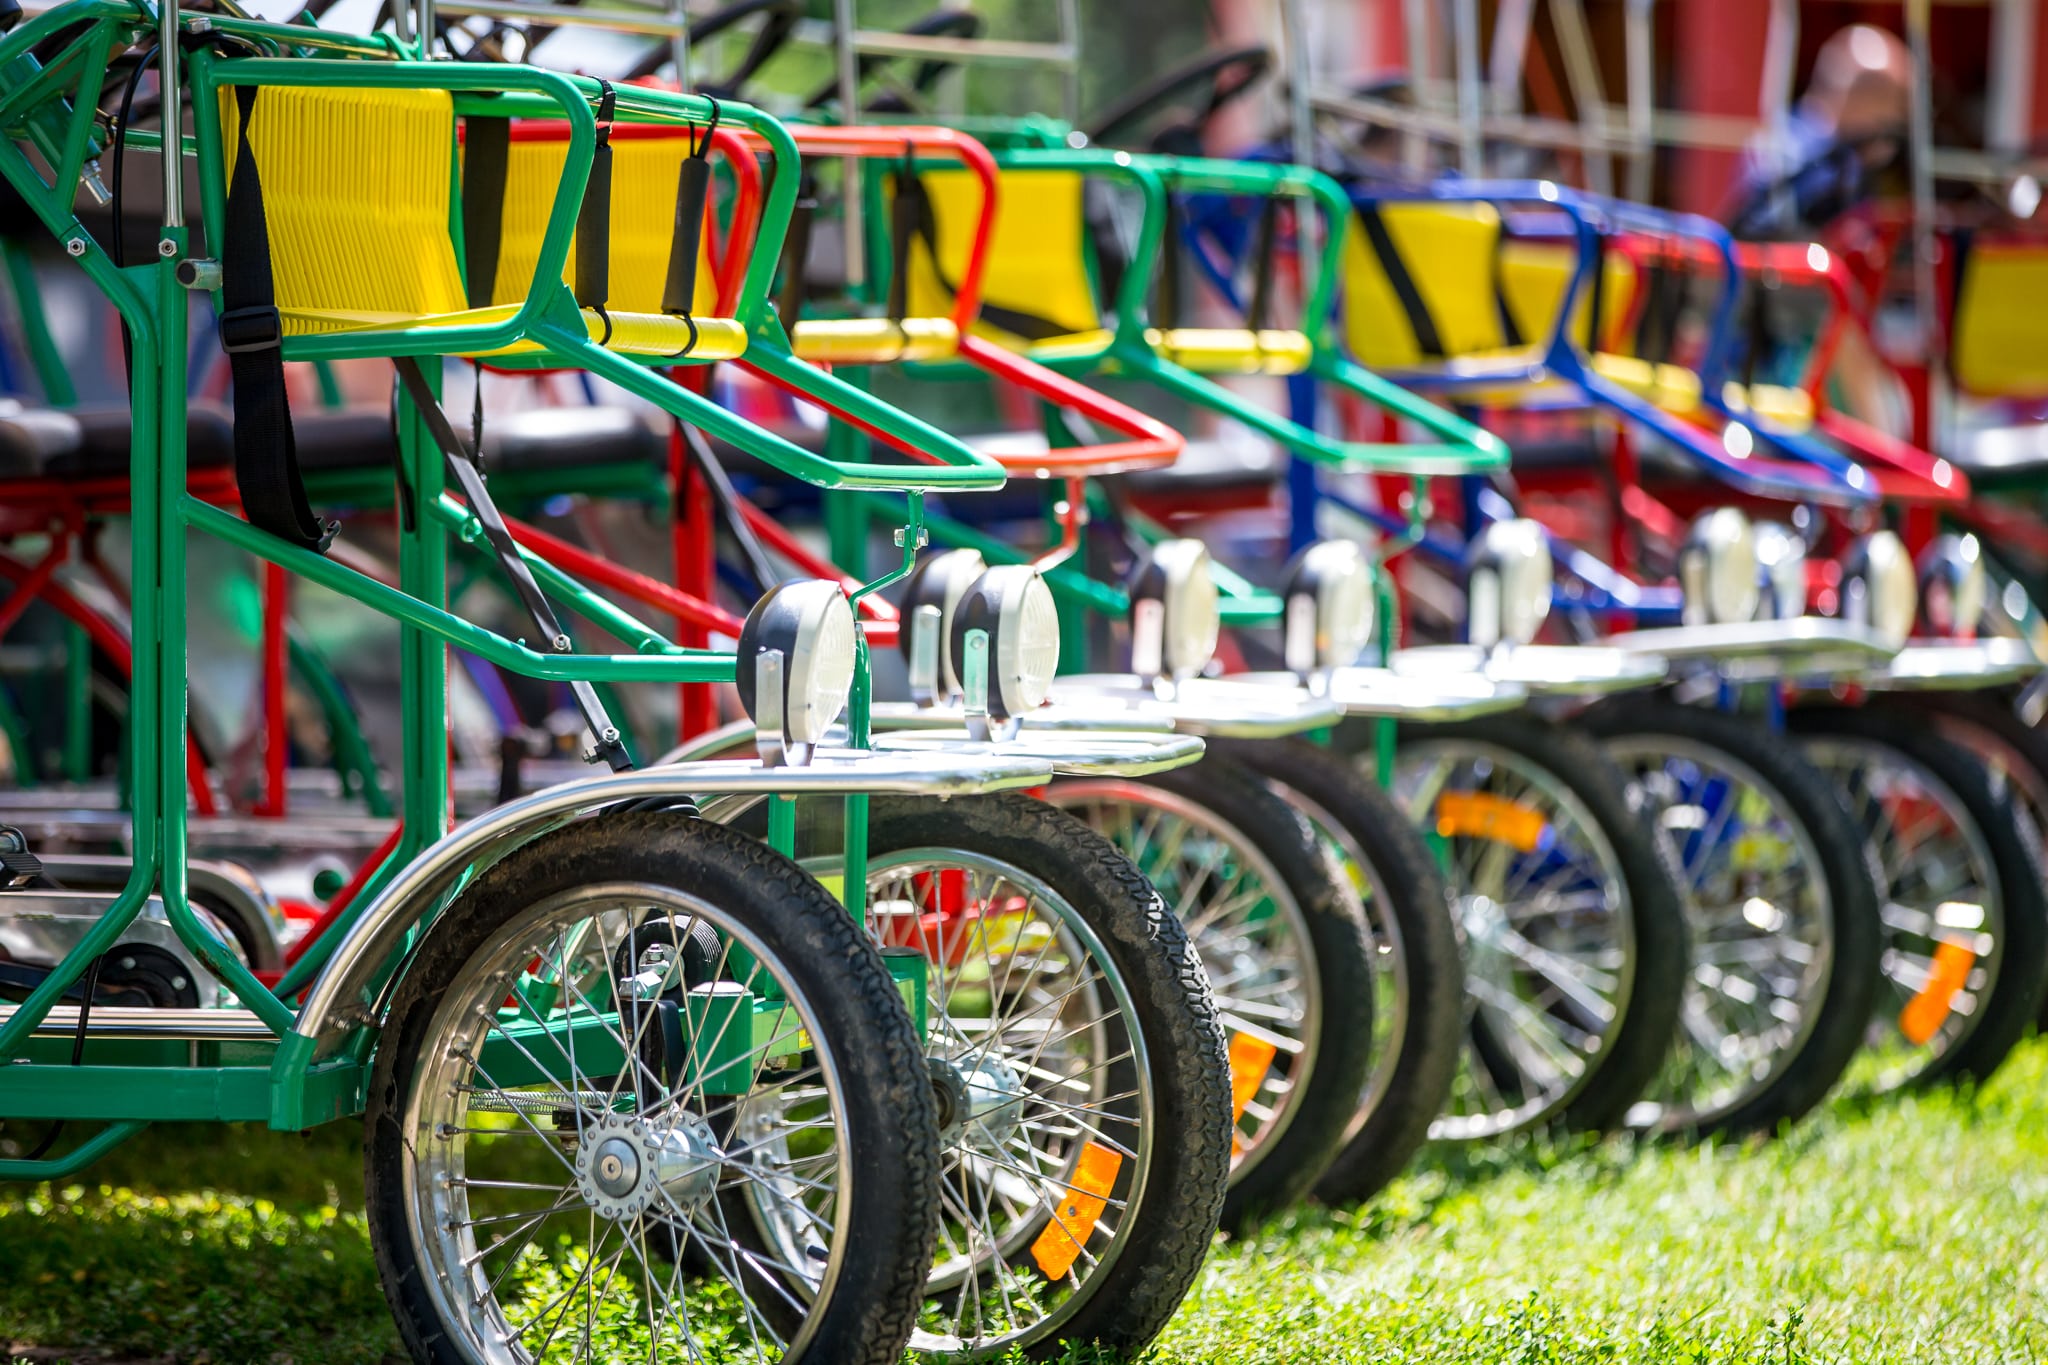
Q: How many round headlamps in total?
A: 10